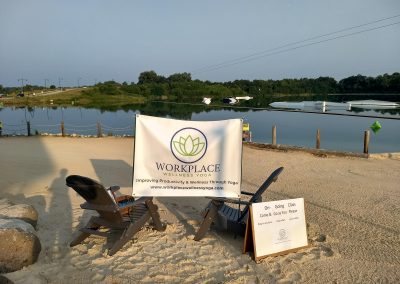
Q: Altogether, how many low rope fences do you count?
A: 1